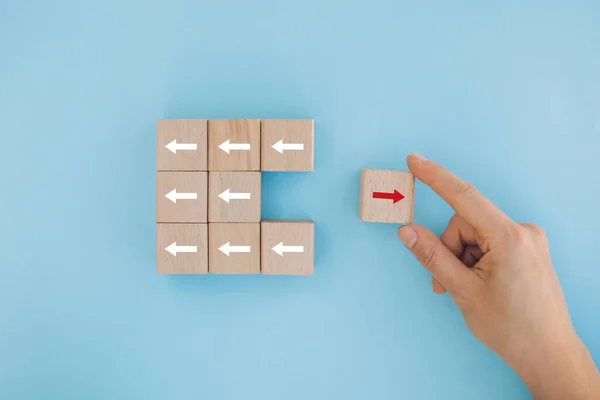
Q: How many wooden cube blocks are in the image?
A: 9